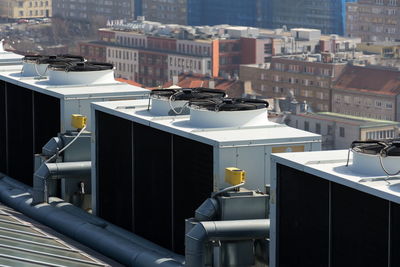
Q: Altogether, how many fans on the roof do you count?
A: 5